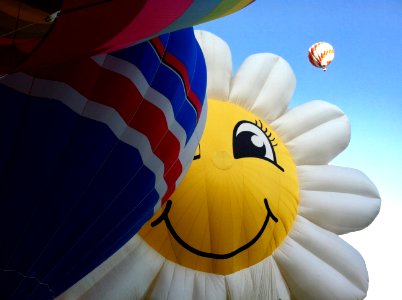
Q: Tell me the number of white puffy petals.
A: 8